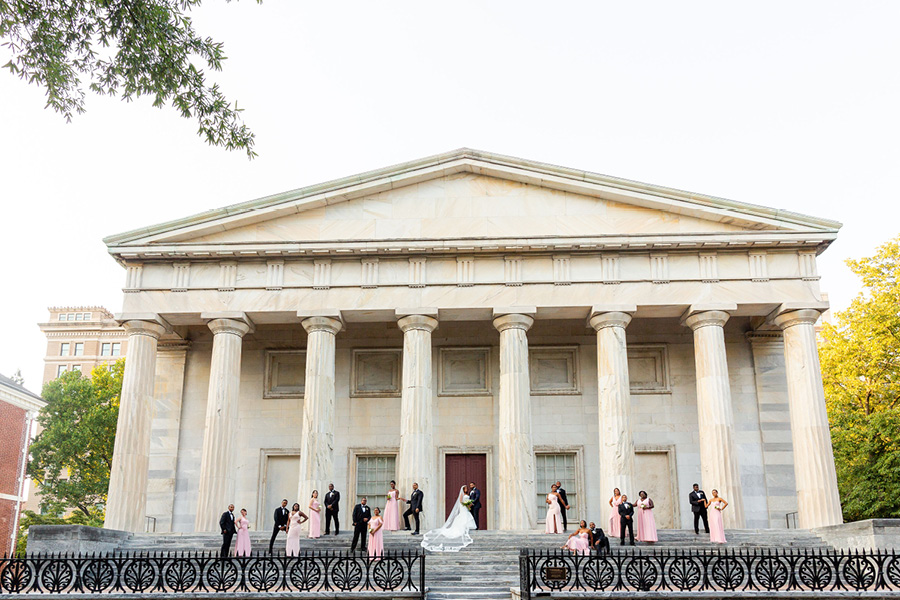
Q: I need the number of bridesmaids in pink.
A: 10